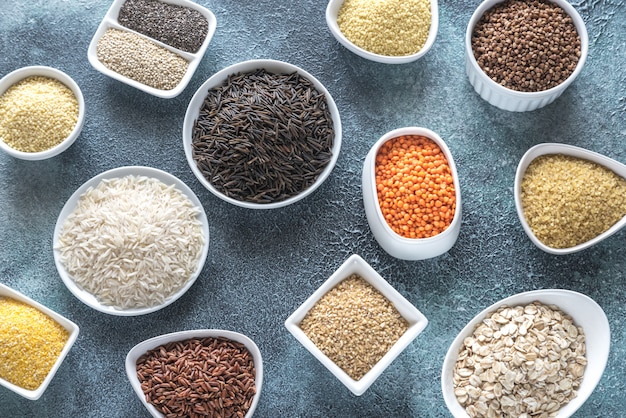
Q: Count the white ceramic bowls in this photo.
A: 12